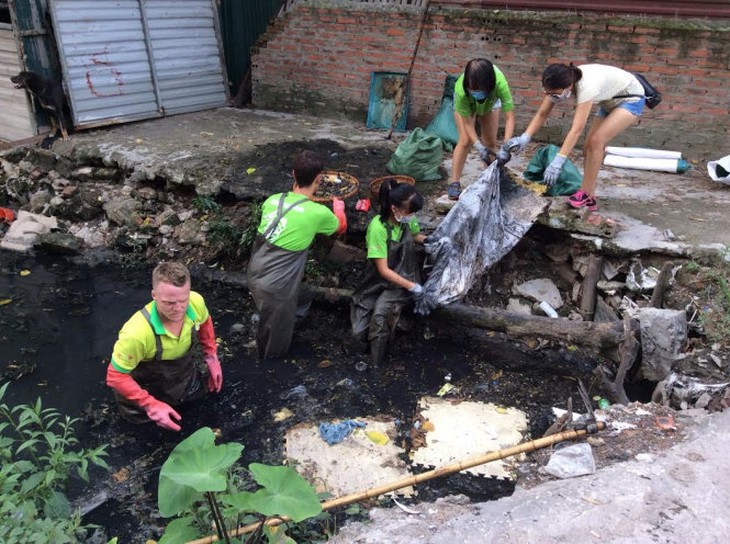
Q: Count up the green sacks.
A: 3